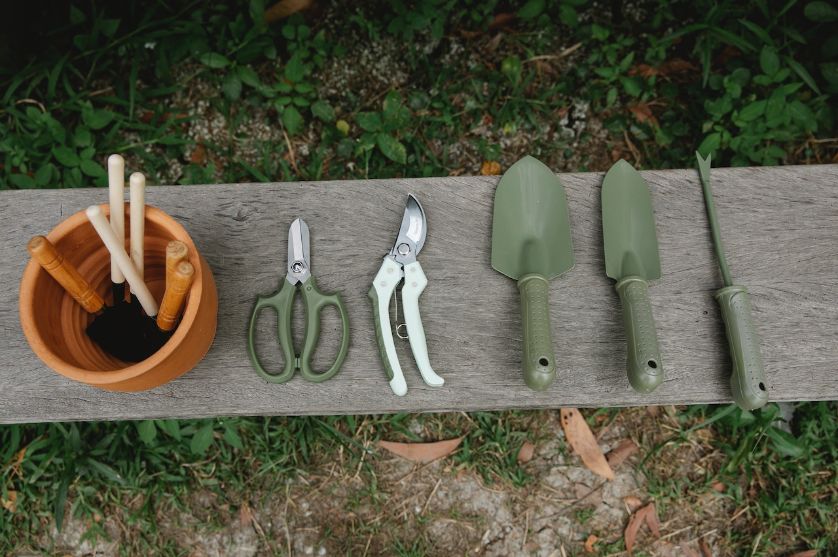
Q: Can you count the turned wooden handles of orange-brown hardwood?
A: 3